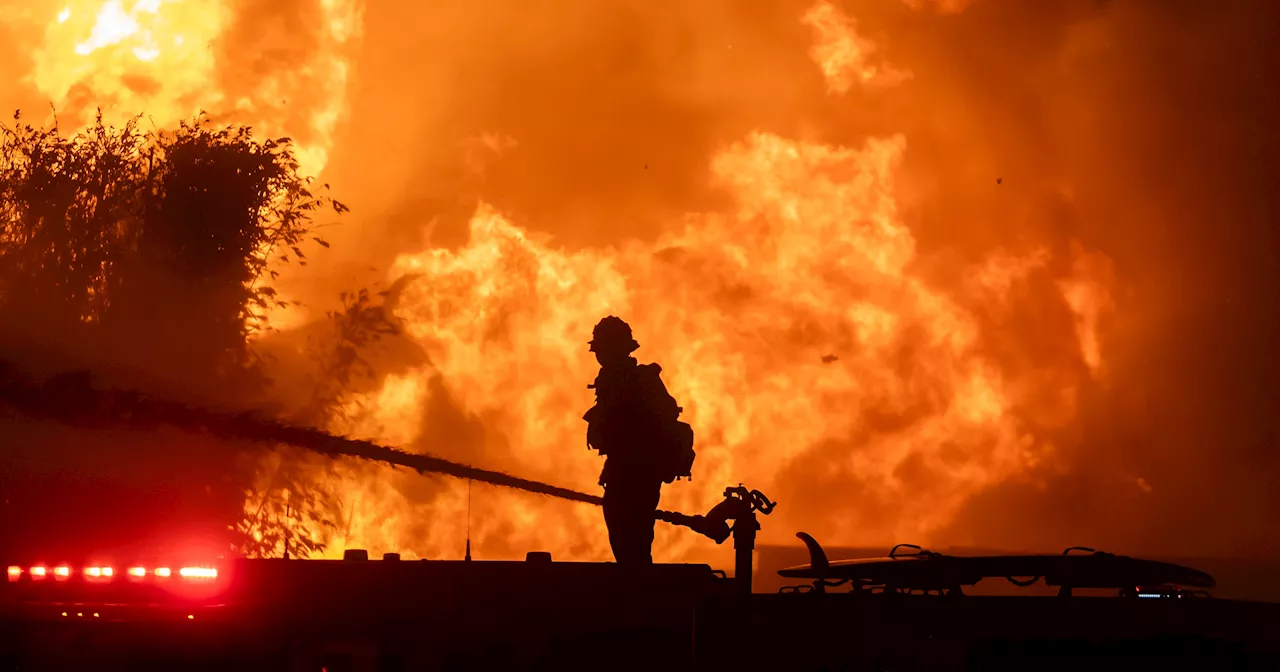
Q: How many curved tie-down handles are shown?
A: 2